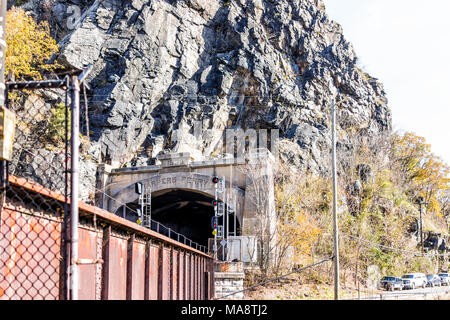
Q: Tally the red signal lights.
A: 3